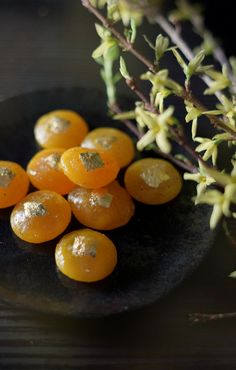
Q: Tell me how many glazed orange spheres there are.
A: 9